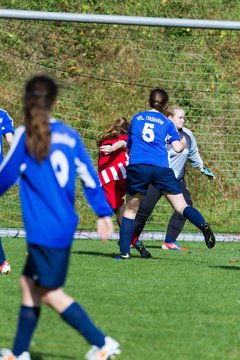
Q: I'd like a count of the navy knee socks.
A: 5